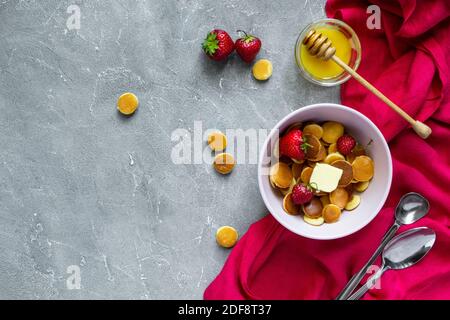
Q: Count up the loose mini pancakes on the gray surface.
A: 5